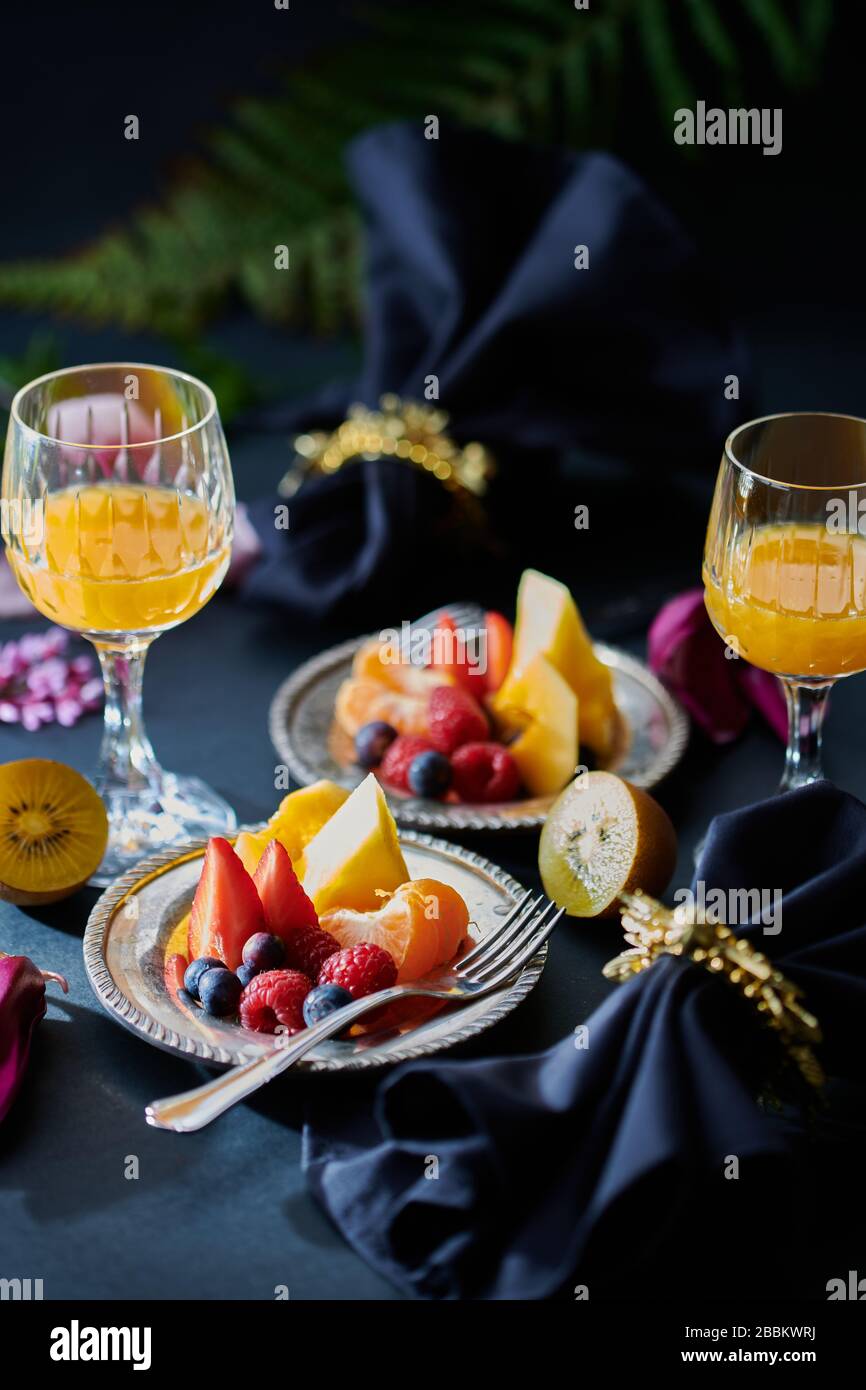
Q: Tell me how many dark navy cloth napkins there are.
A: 2